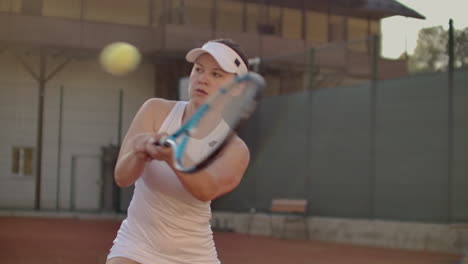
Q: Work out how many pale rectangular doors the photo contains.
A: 1